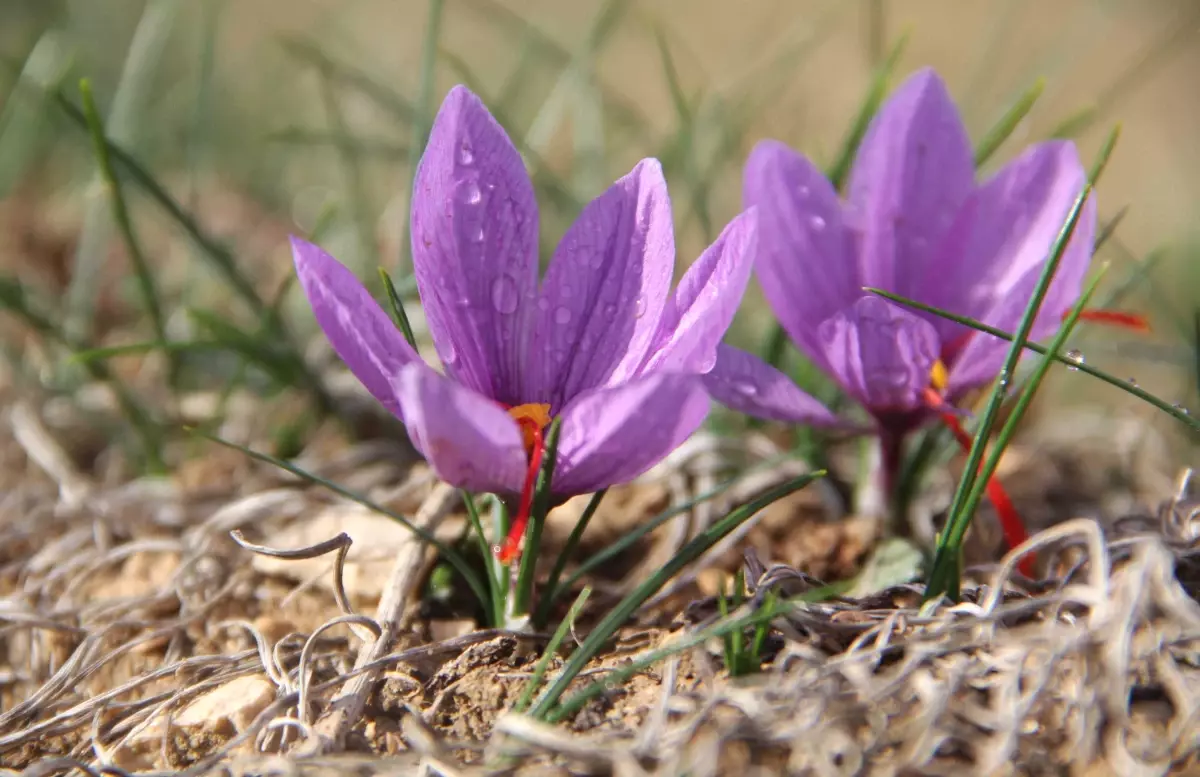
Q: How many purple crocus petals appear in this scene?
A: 12